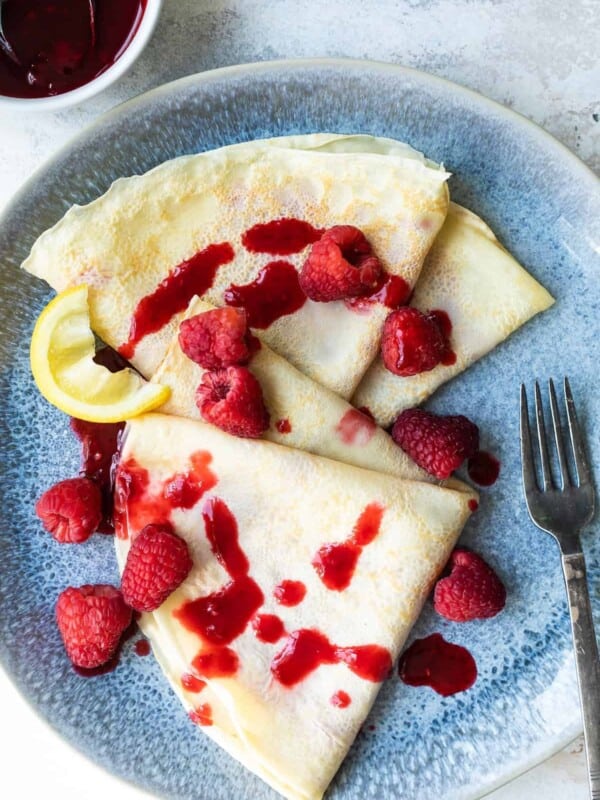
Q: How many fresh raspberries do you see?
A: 9